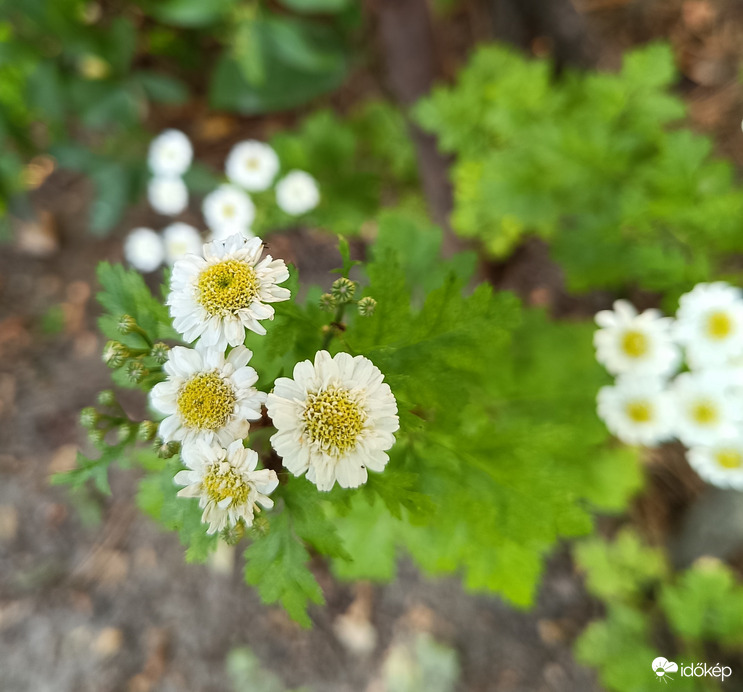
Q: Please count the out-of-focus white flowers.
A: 12